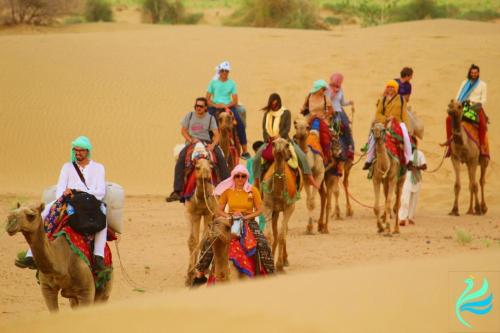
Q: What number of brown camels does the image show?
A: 9